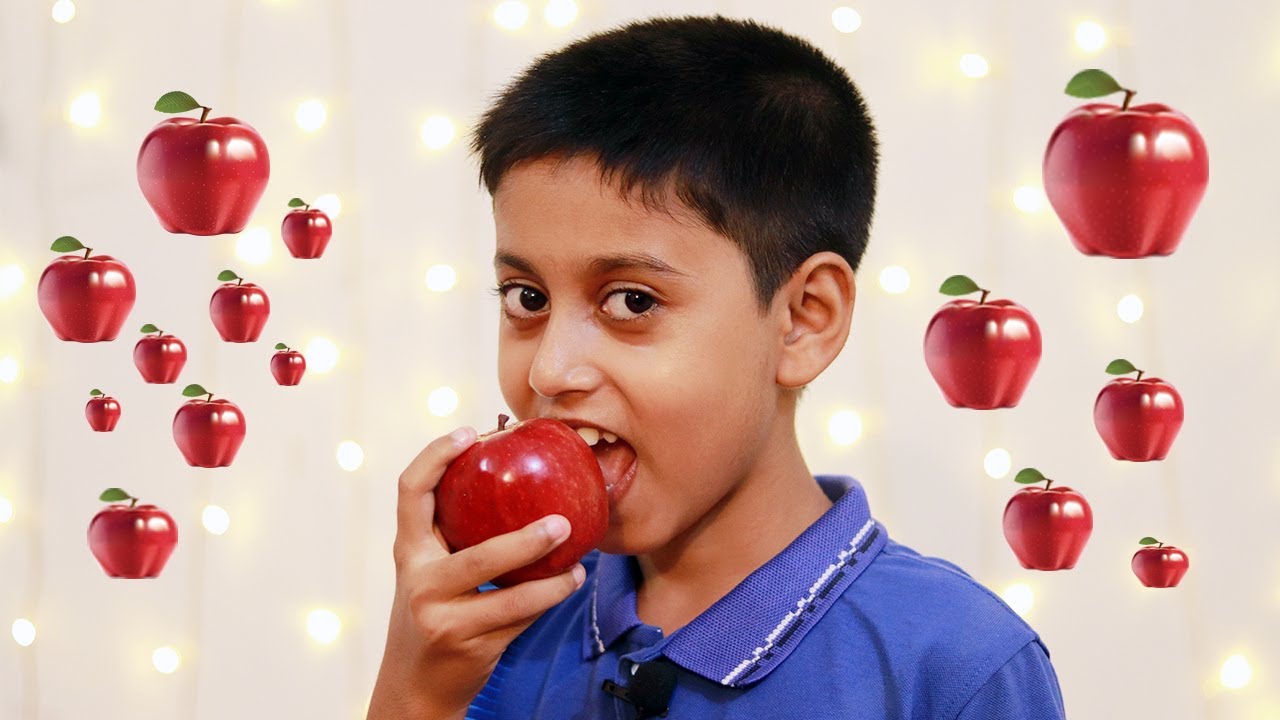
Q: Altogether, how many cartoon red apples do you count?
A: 14